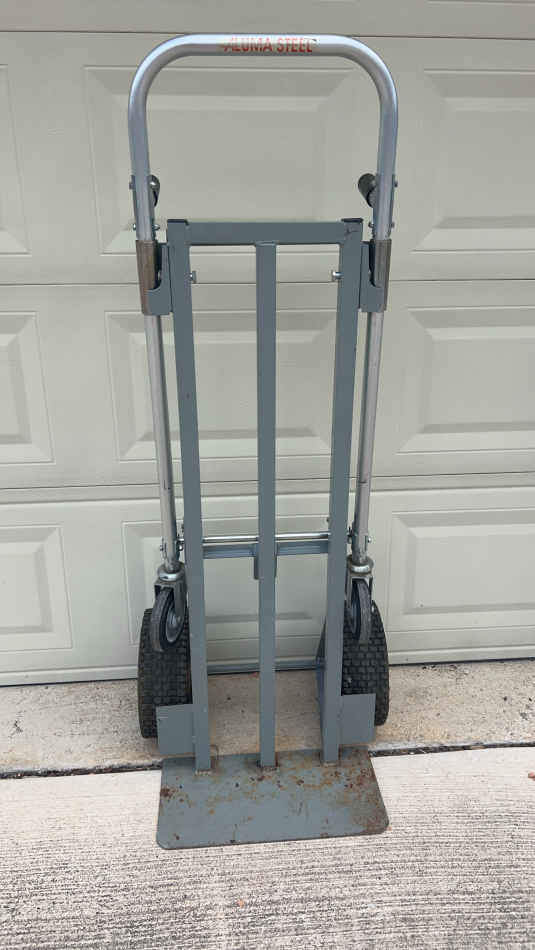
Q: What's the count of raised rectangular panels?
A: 9